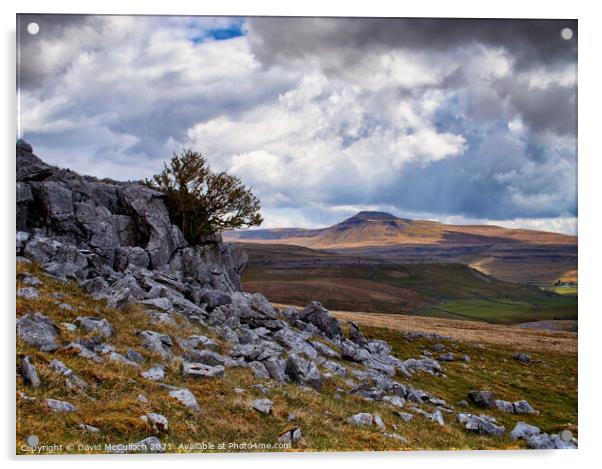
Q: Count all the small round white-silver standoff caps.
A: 4